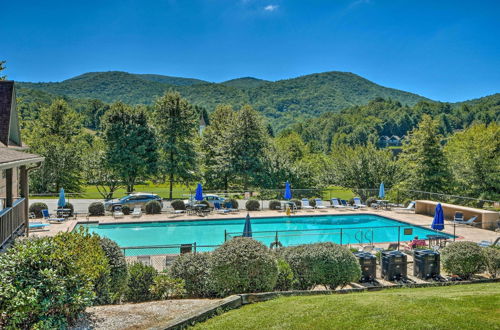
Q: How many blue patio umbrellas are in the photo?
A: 6